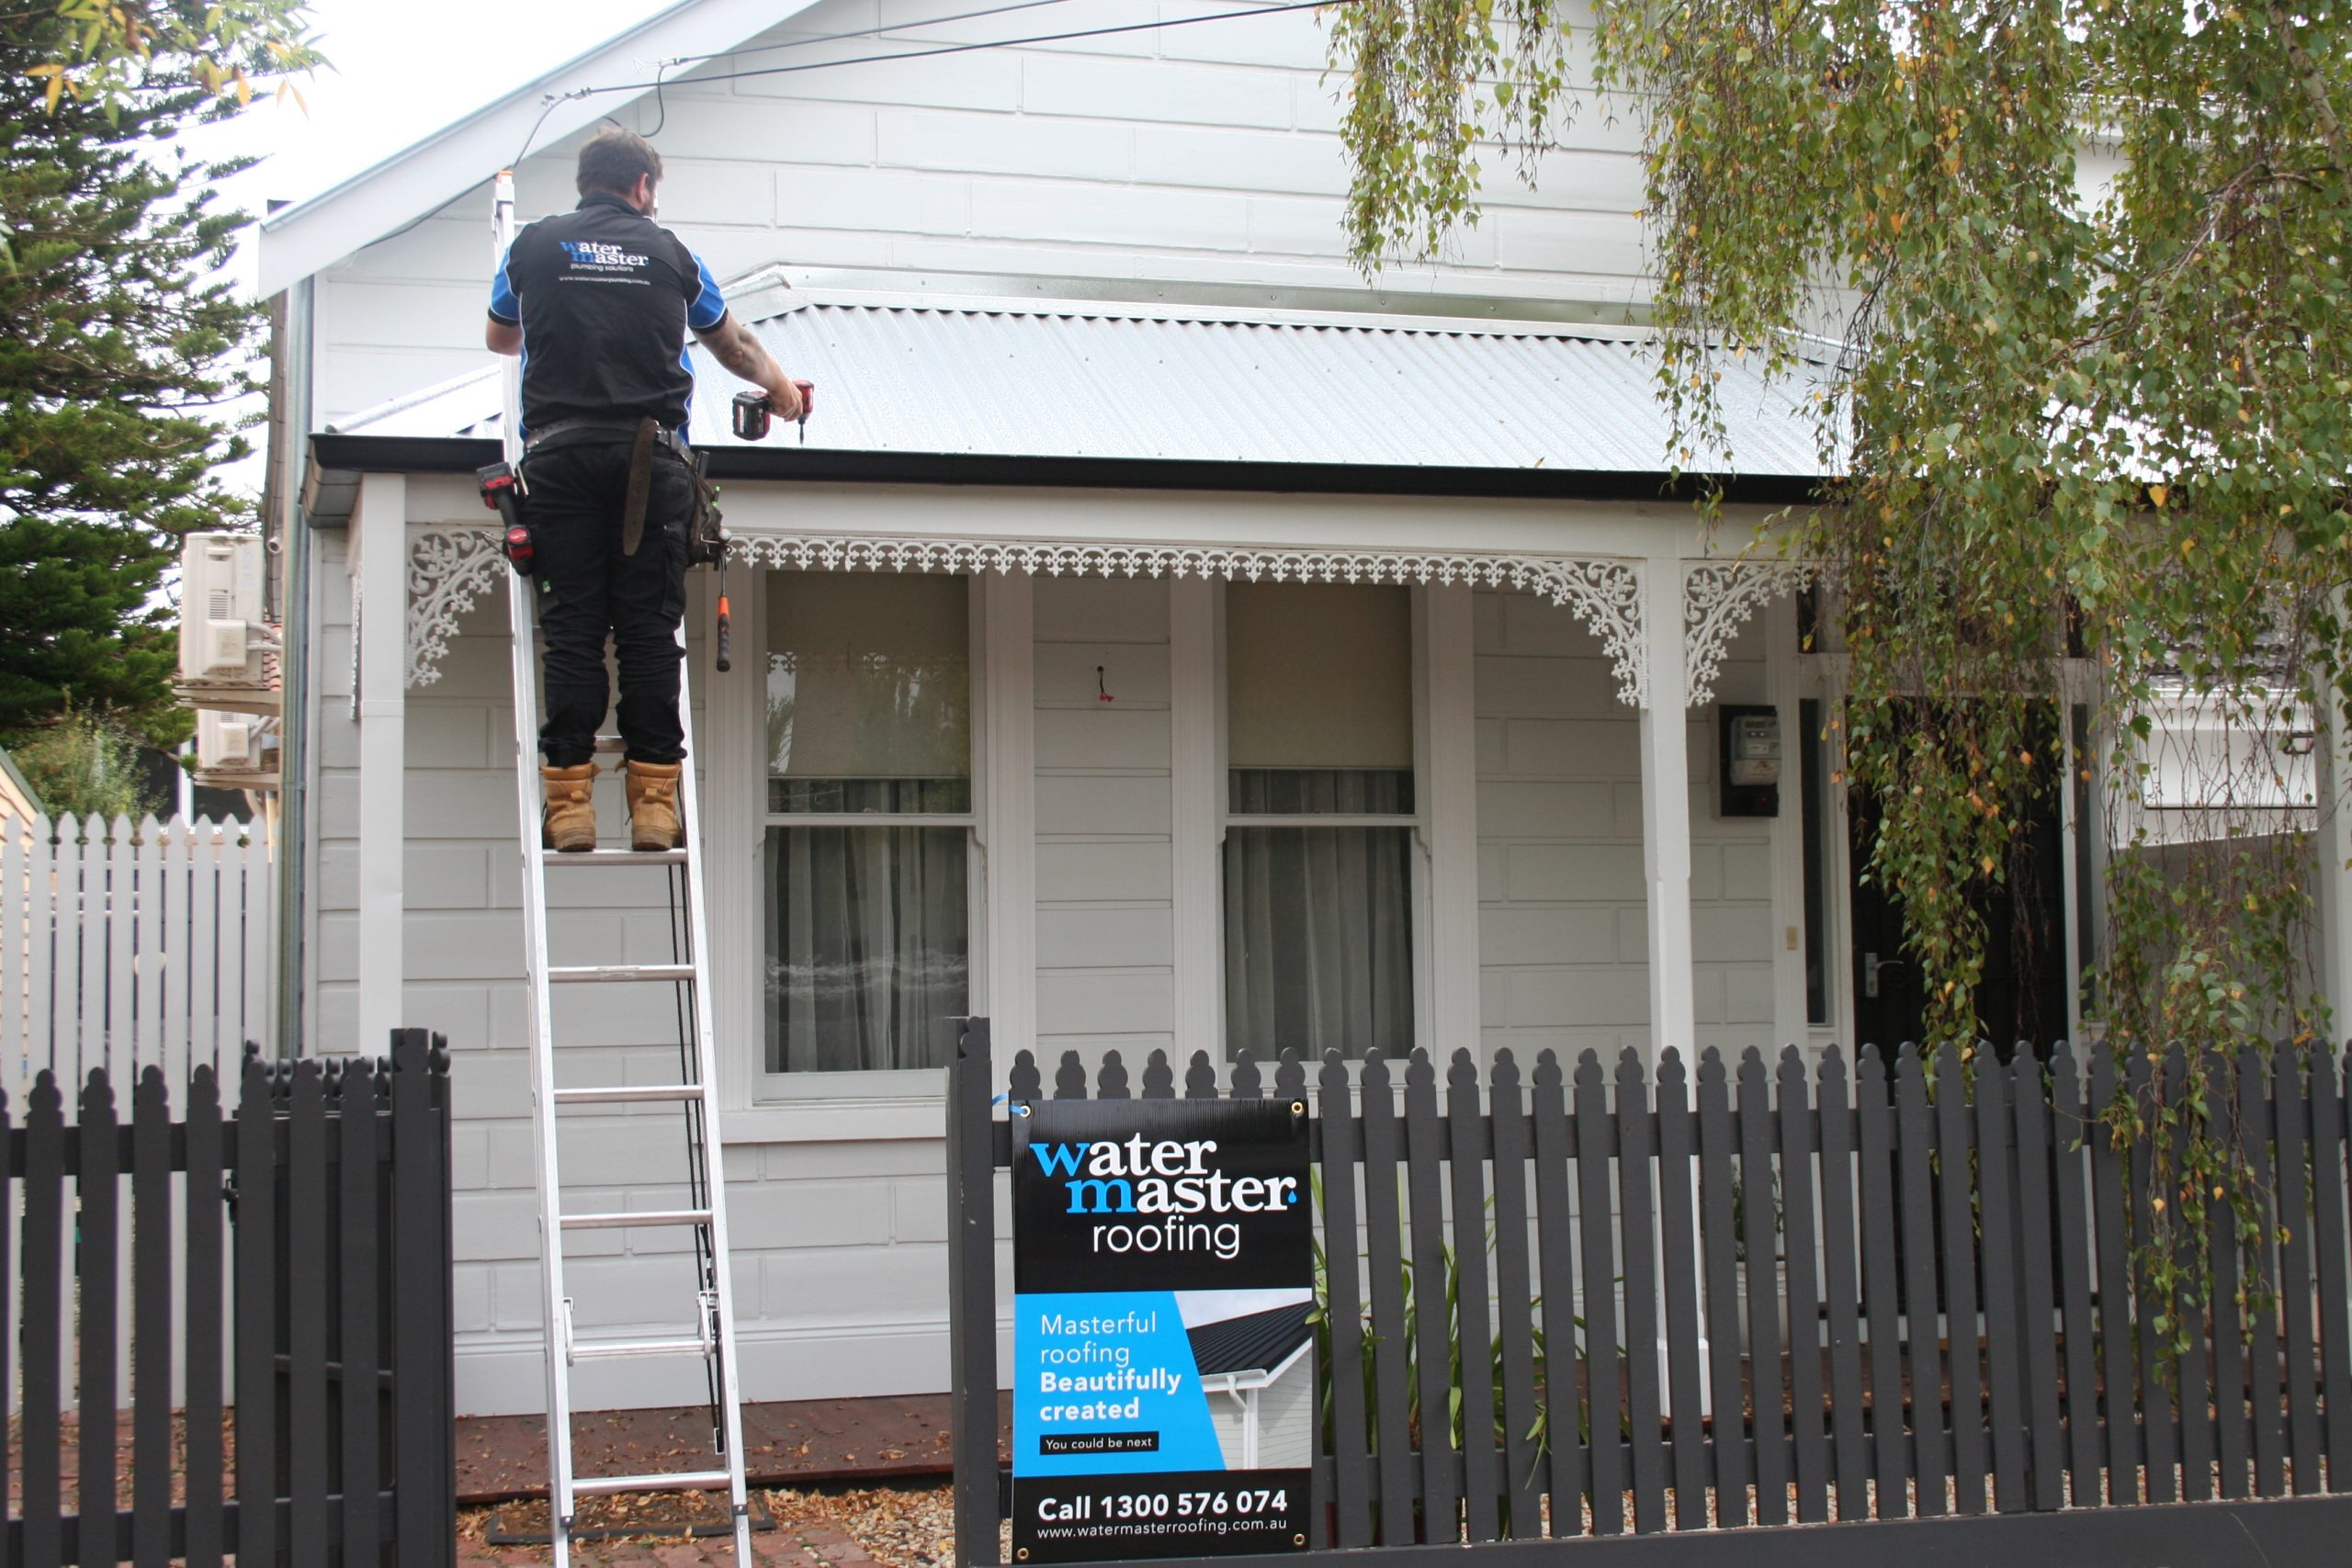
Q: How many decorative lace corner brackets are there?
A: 3